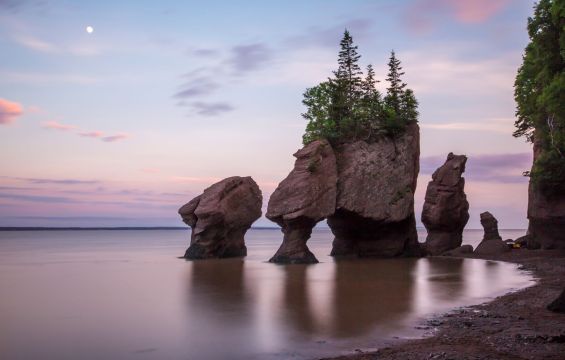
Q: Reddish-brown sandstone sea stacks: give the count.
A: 5